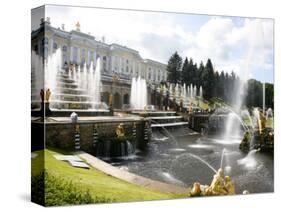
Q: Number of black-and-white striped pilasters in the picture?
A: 4